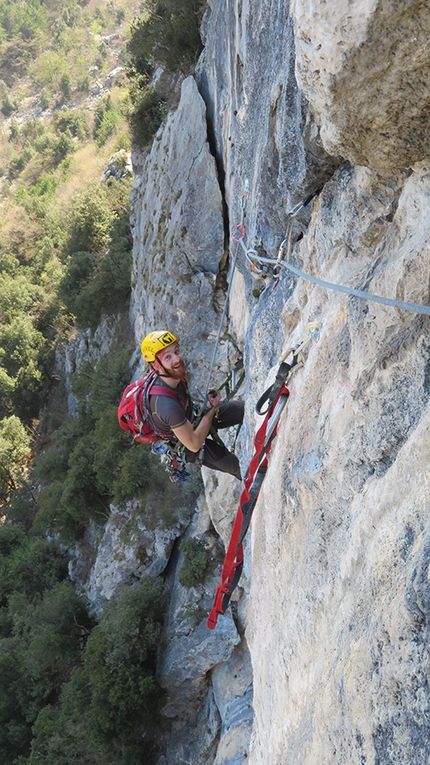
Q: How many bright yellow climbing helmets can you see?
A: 1